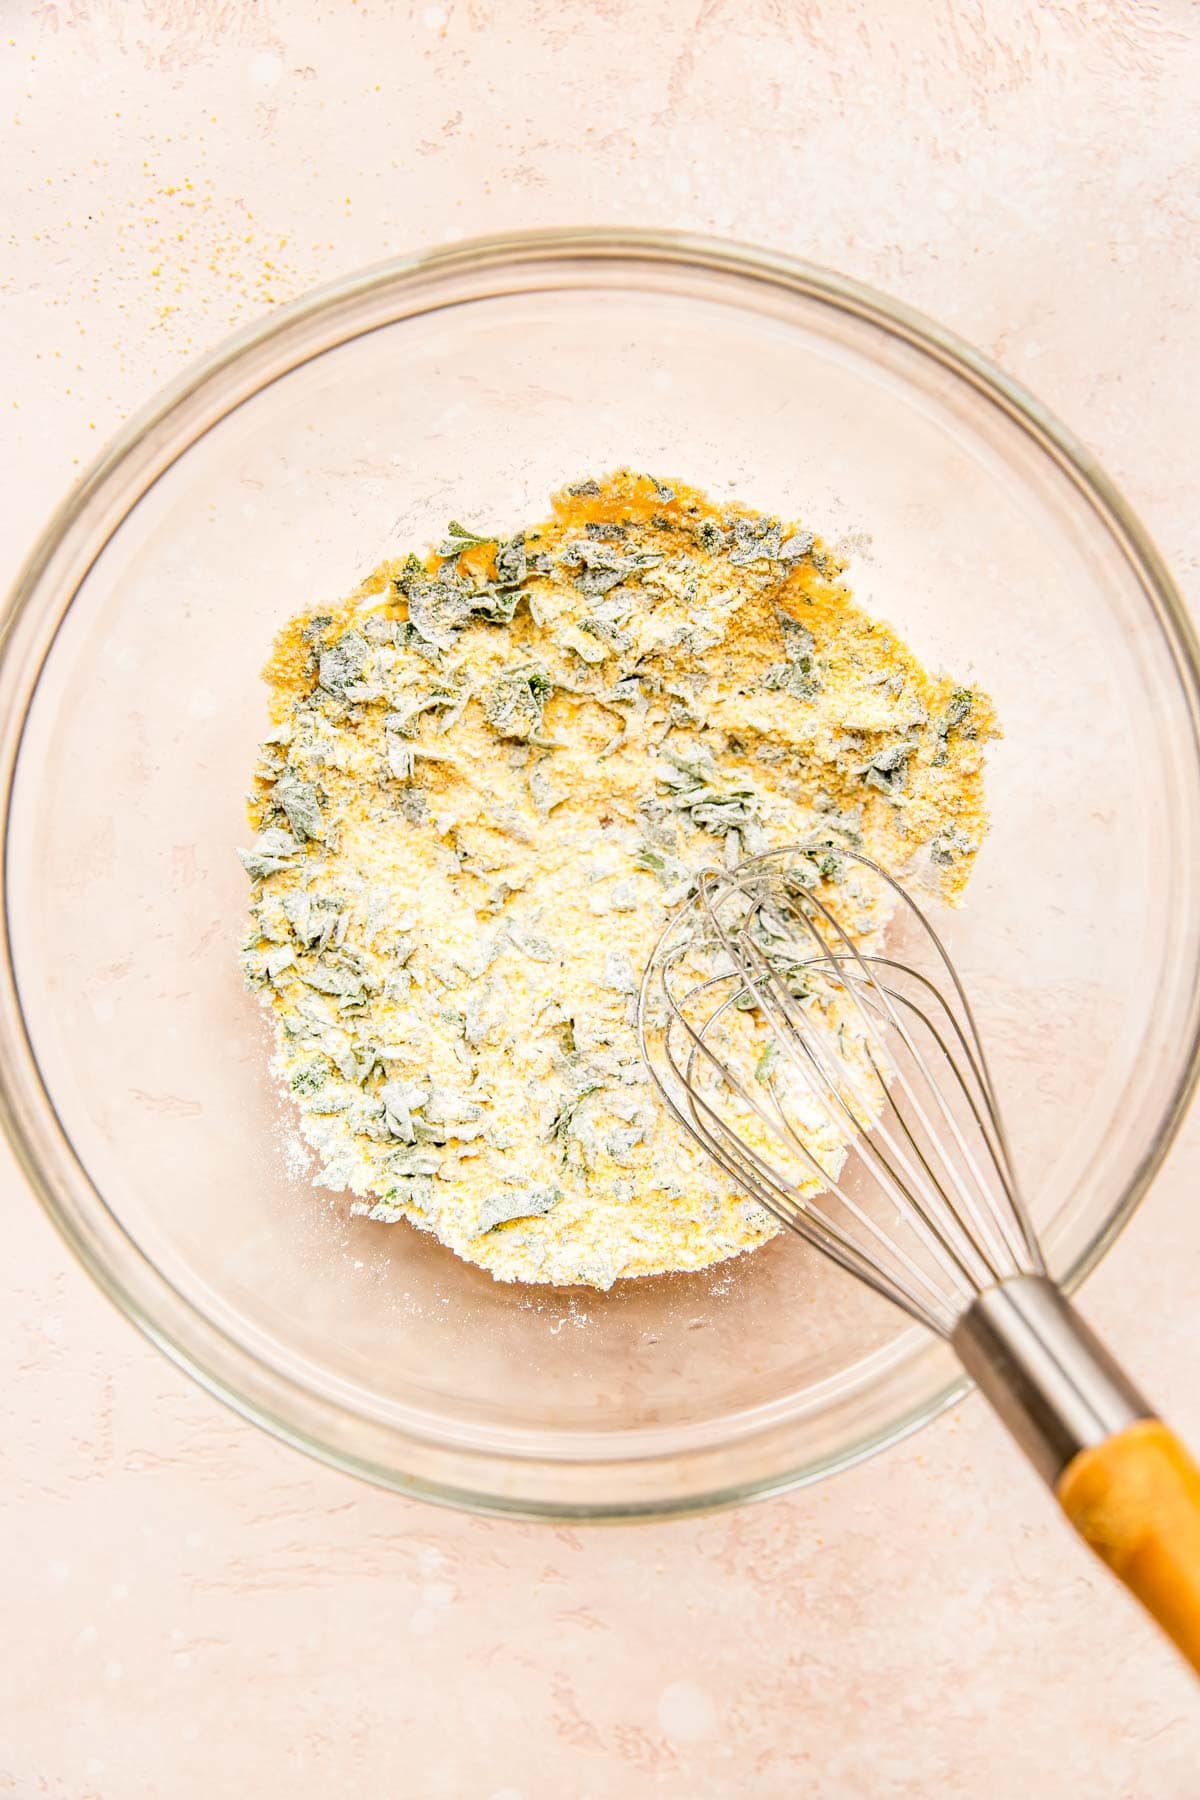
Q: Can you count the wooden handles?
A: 1